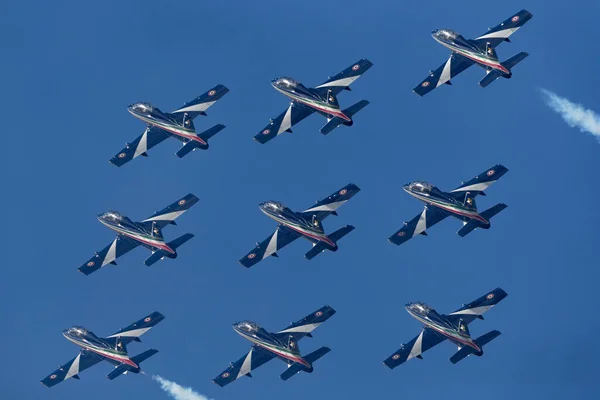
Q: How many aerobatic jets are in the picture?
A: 9